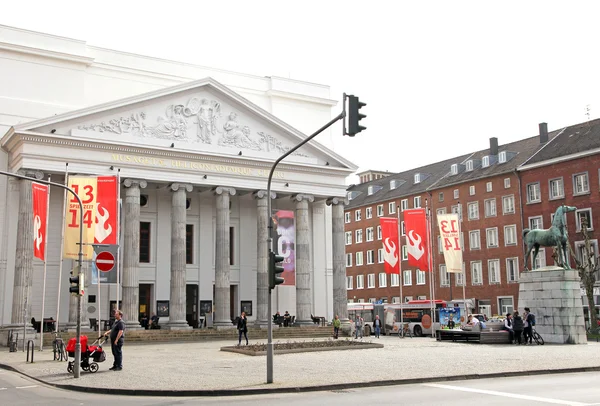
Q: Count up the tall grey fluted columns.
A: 8